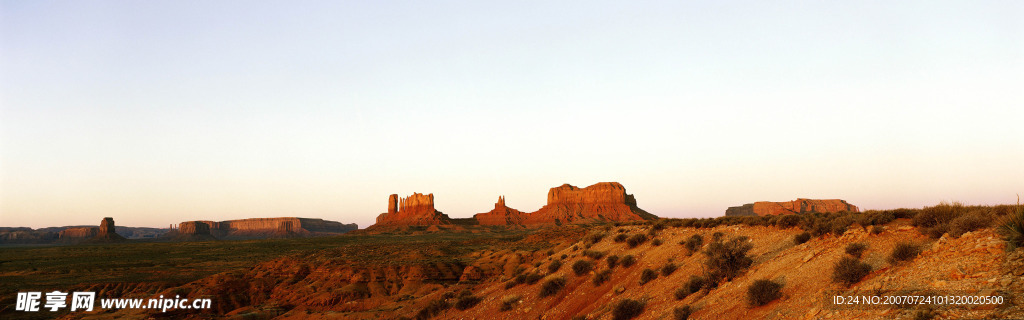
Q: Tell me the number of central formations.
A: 3